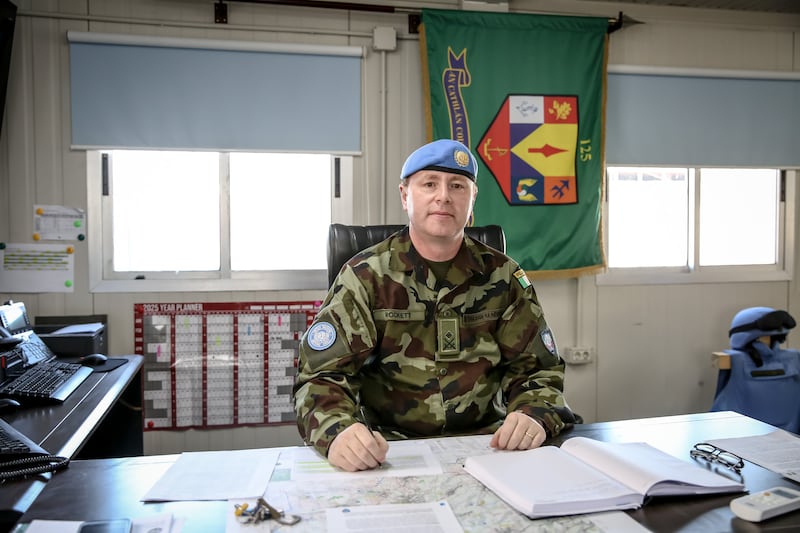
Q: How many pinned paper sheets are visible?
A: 2